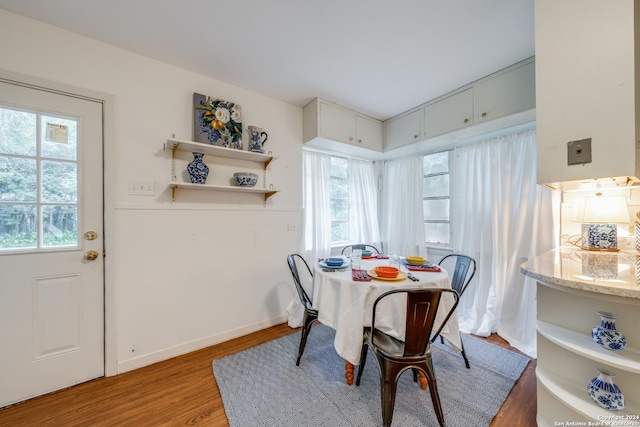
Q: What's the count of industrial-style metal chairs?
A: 4